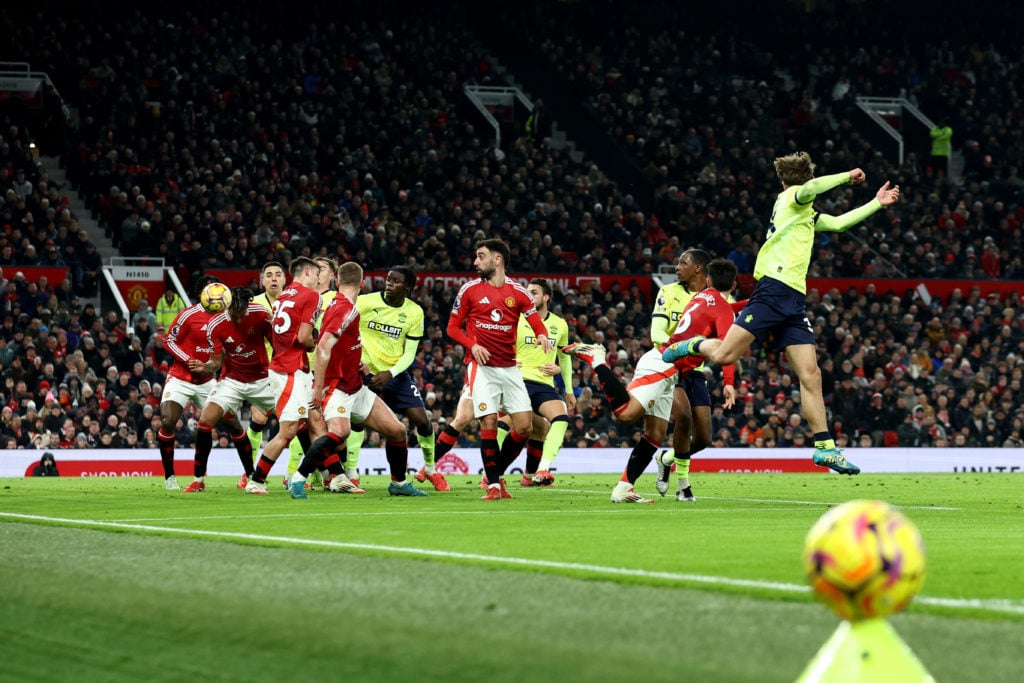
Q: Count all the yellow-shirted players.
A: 6